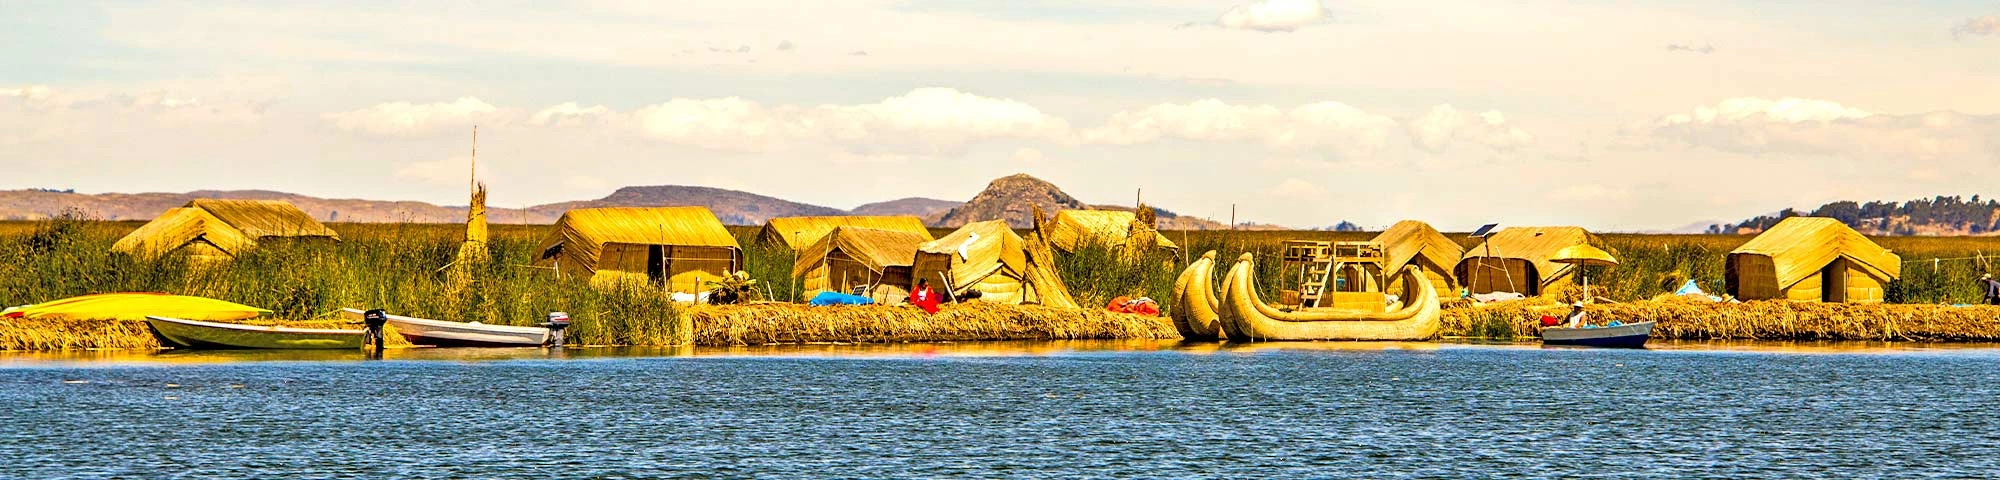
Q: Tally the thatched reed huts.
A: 10